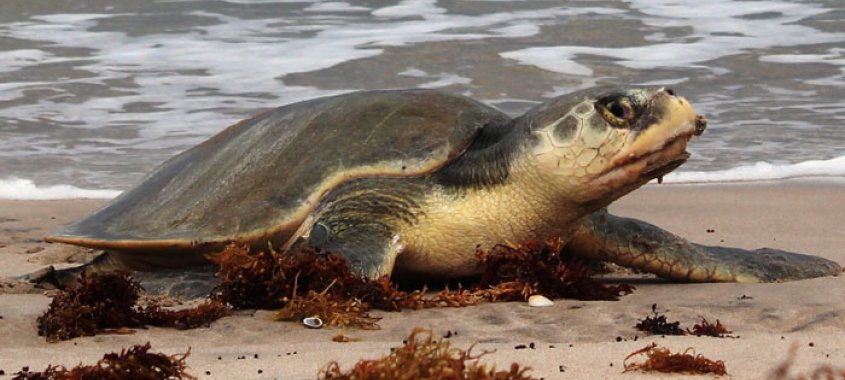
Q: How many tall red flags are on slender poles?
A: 0